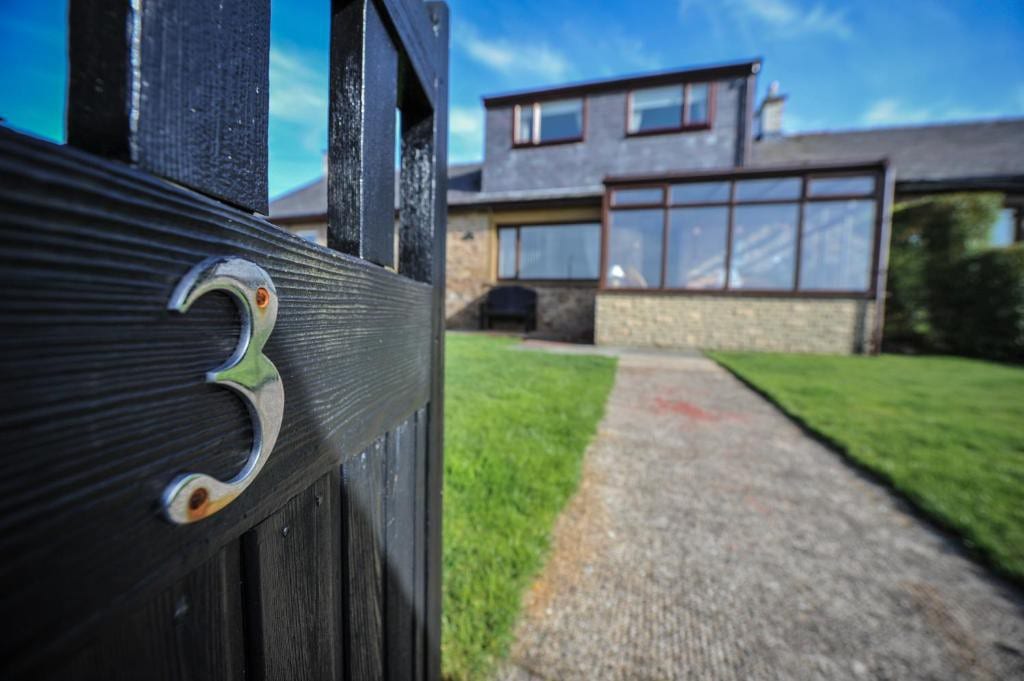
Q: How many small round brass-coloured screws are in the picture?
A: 2